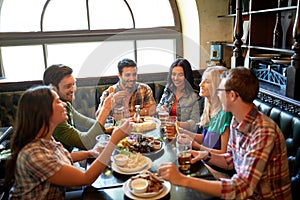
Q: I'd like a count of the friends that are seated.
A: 6